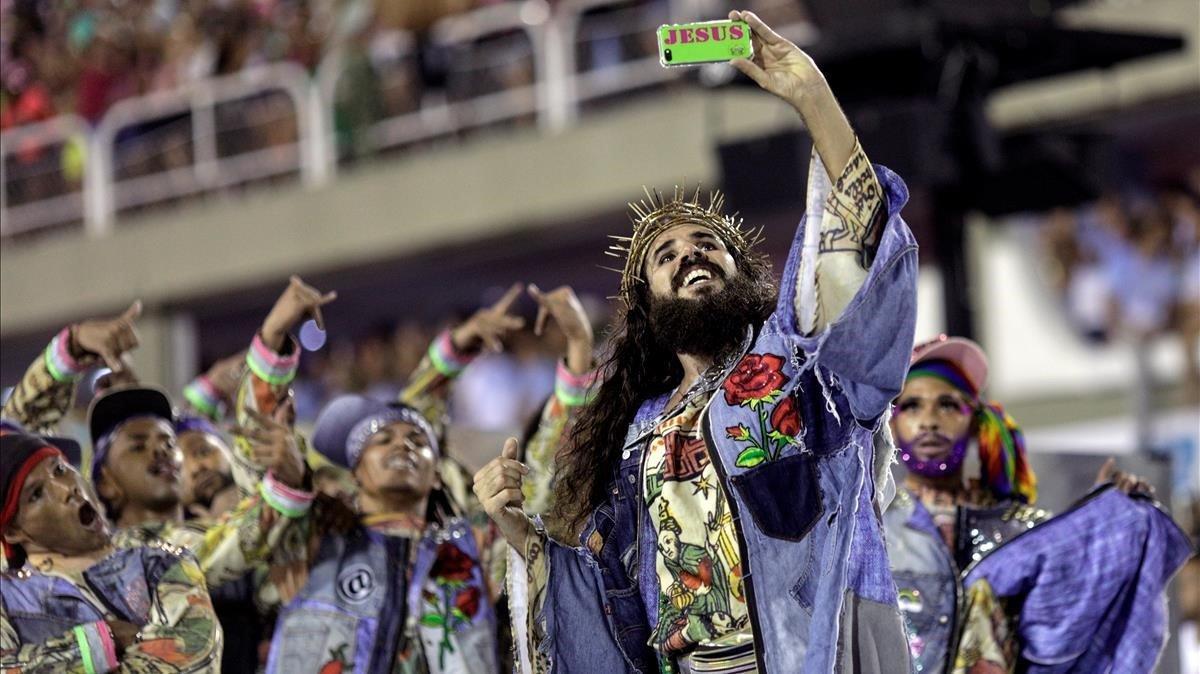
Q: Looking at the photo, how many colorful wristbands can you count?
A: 7